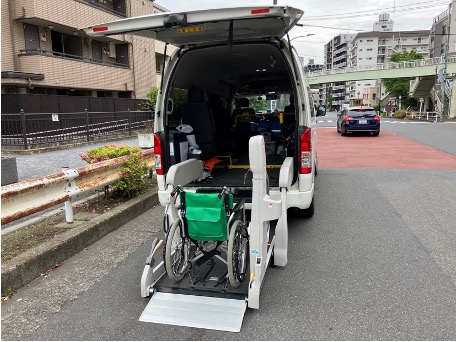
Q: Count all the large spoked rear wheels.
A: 2